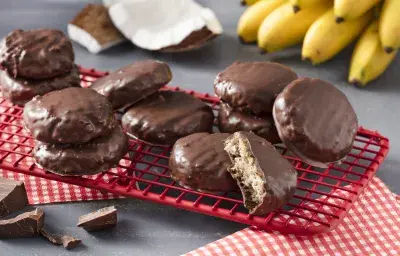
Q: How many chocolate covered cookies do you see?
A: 11